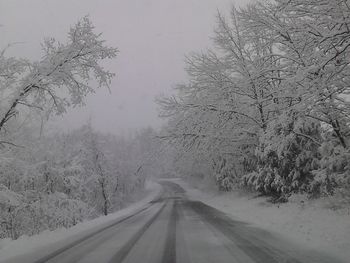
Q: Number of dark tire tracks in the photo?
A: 4